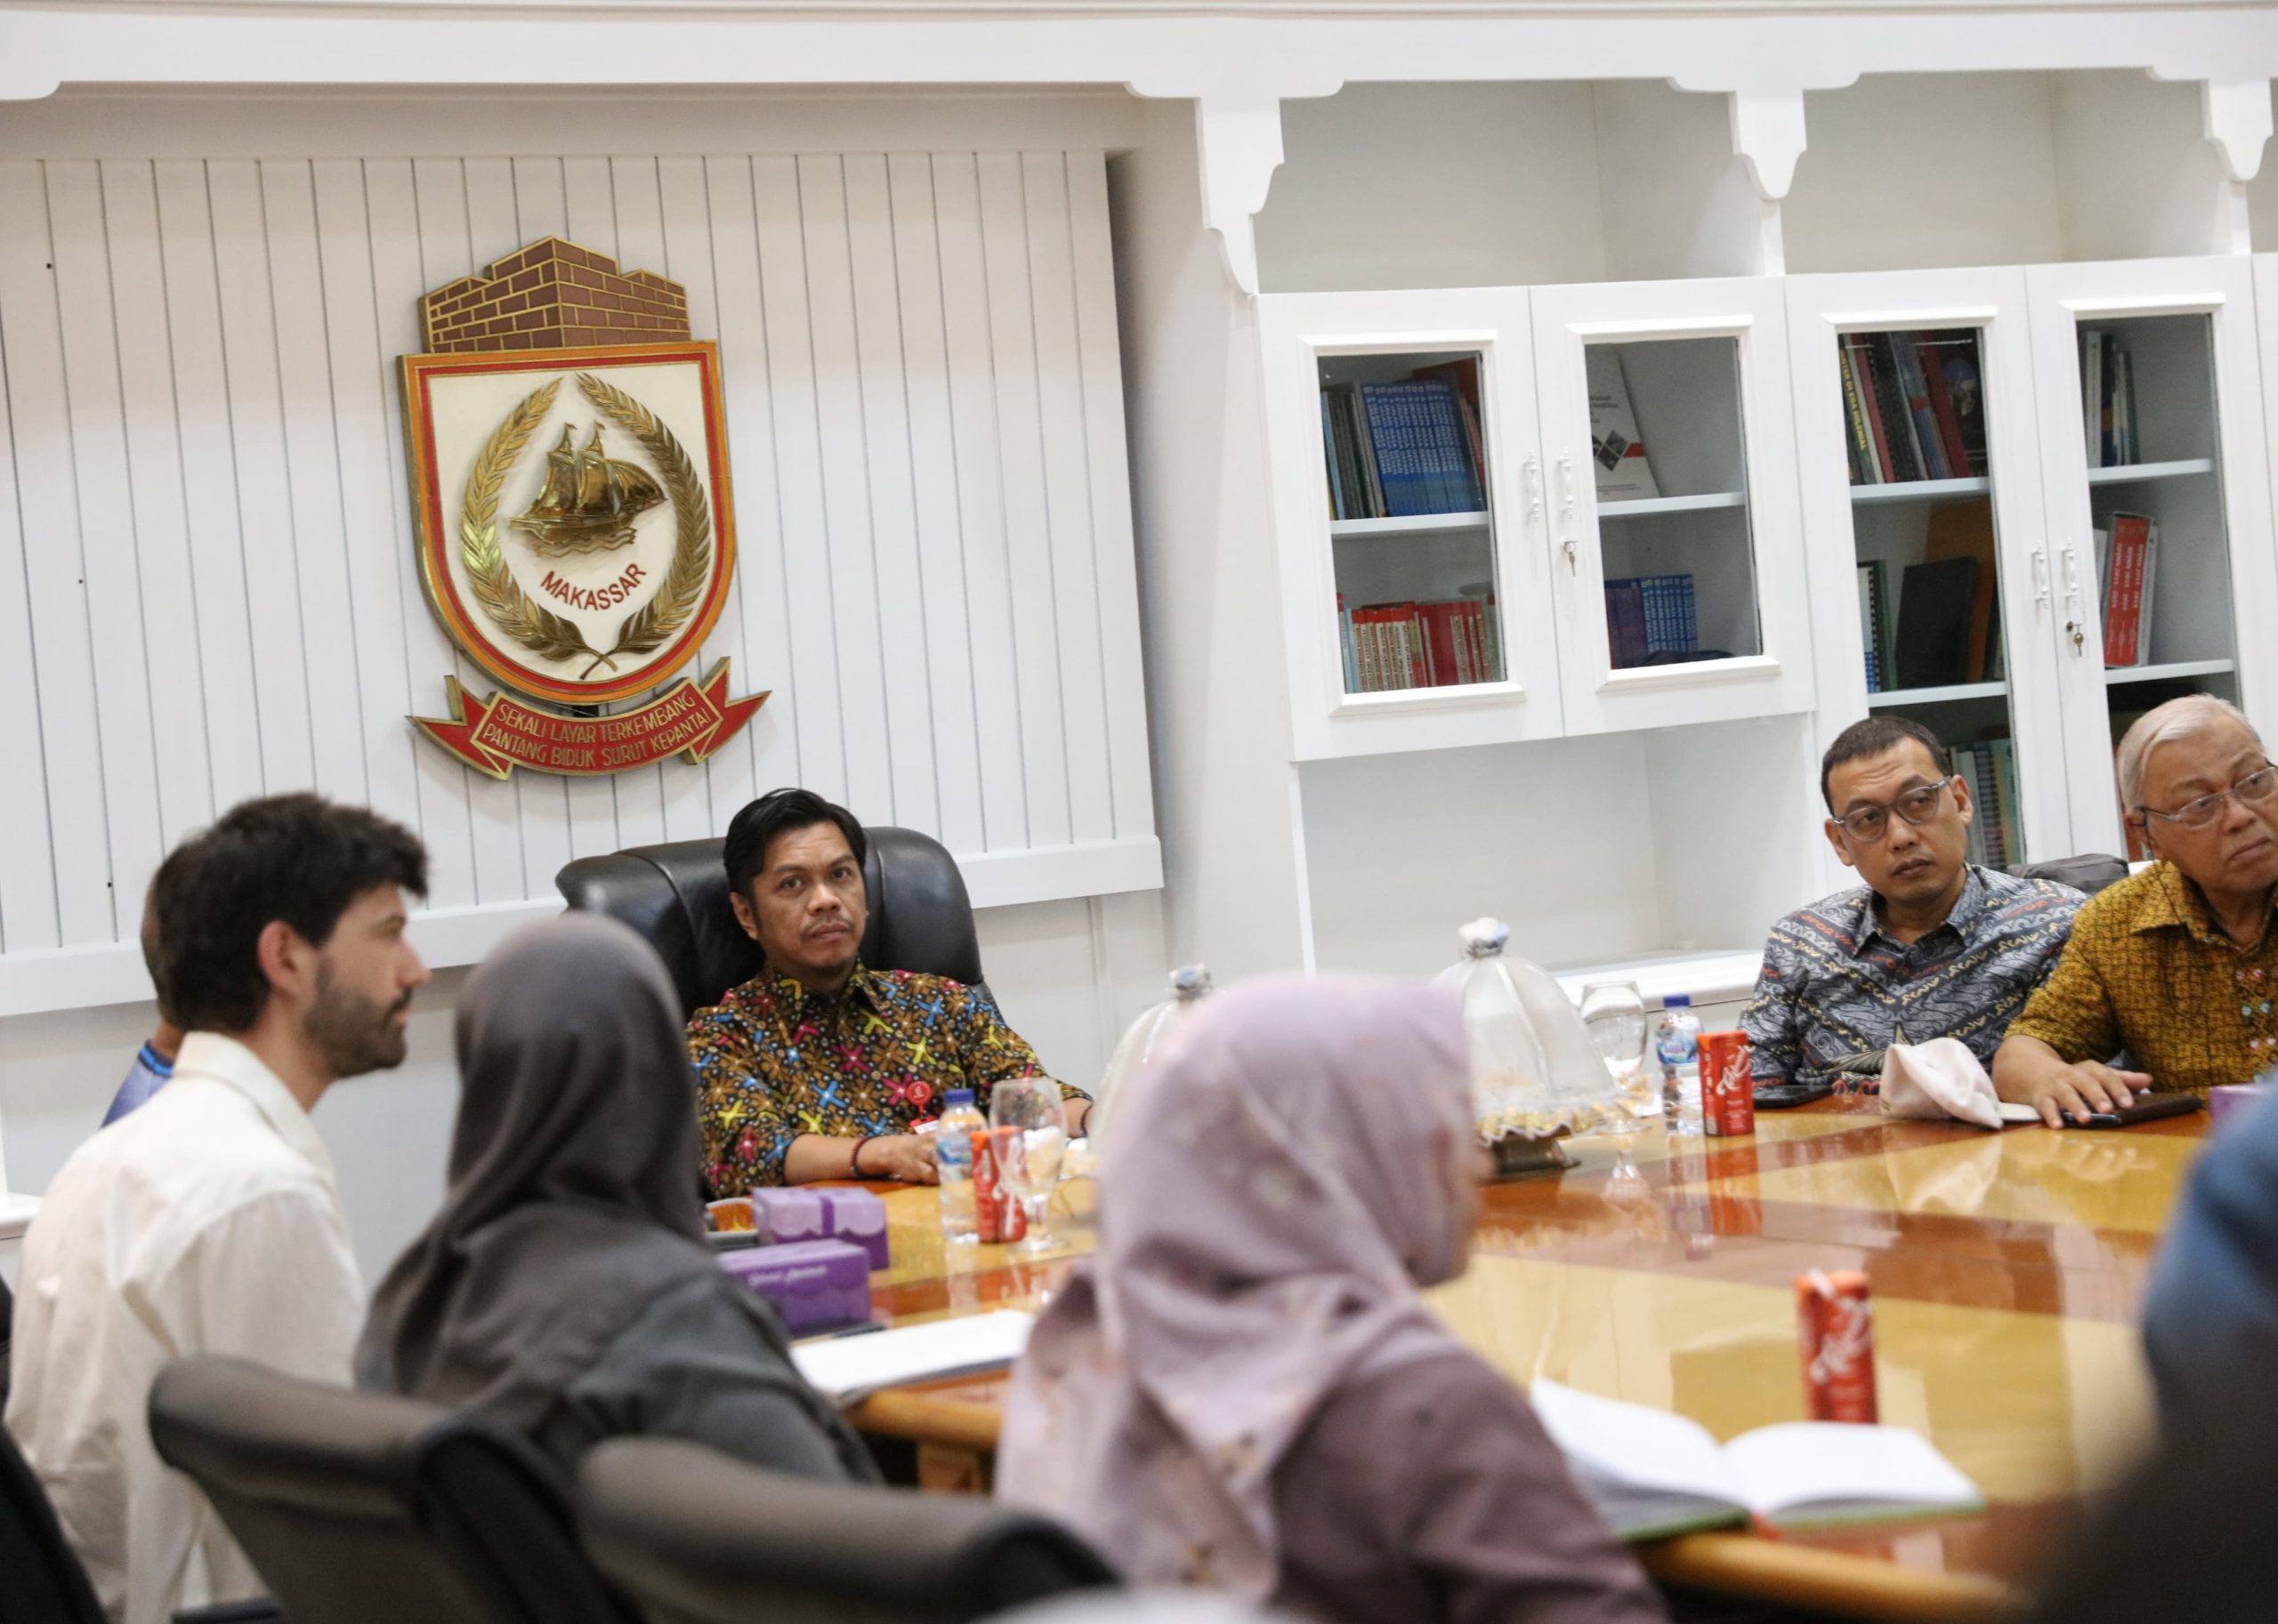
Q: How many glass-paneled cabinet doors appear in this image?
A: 4